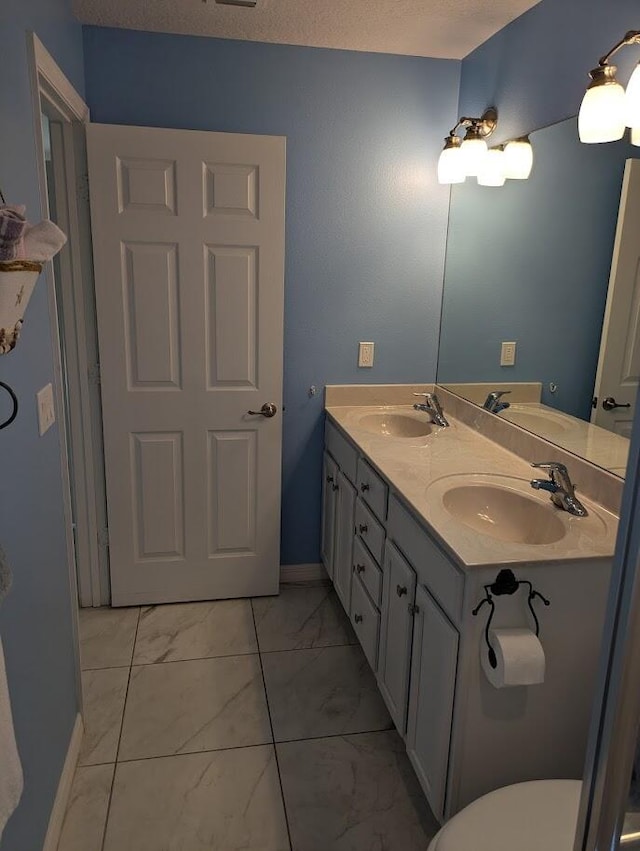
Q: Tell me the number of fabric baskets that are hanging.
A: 1